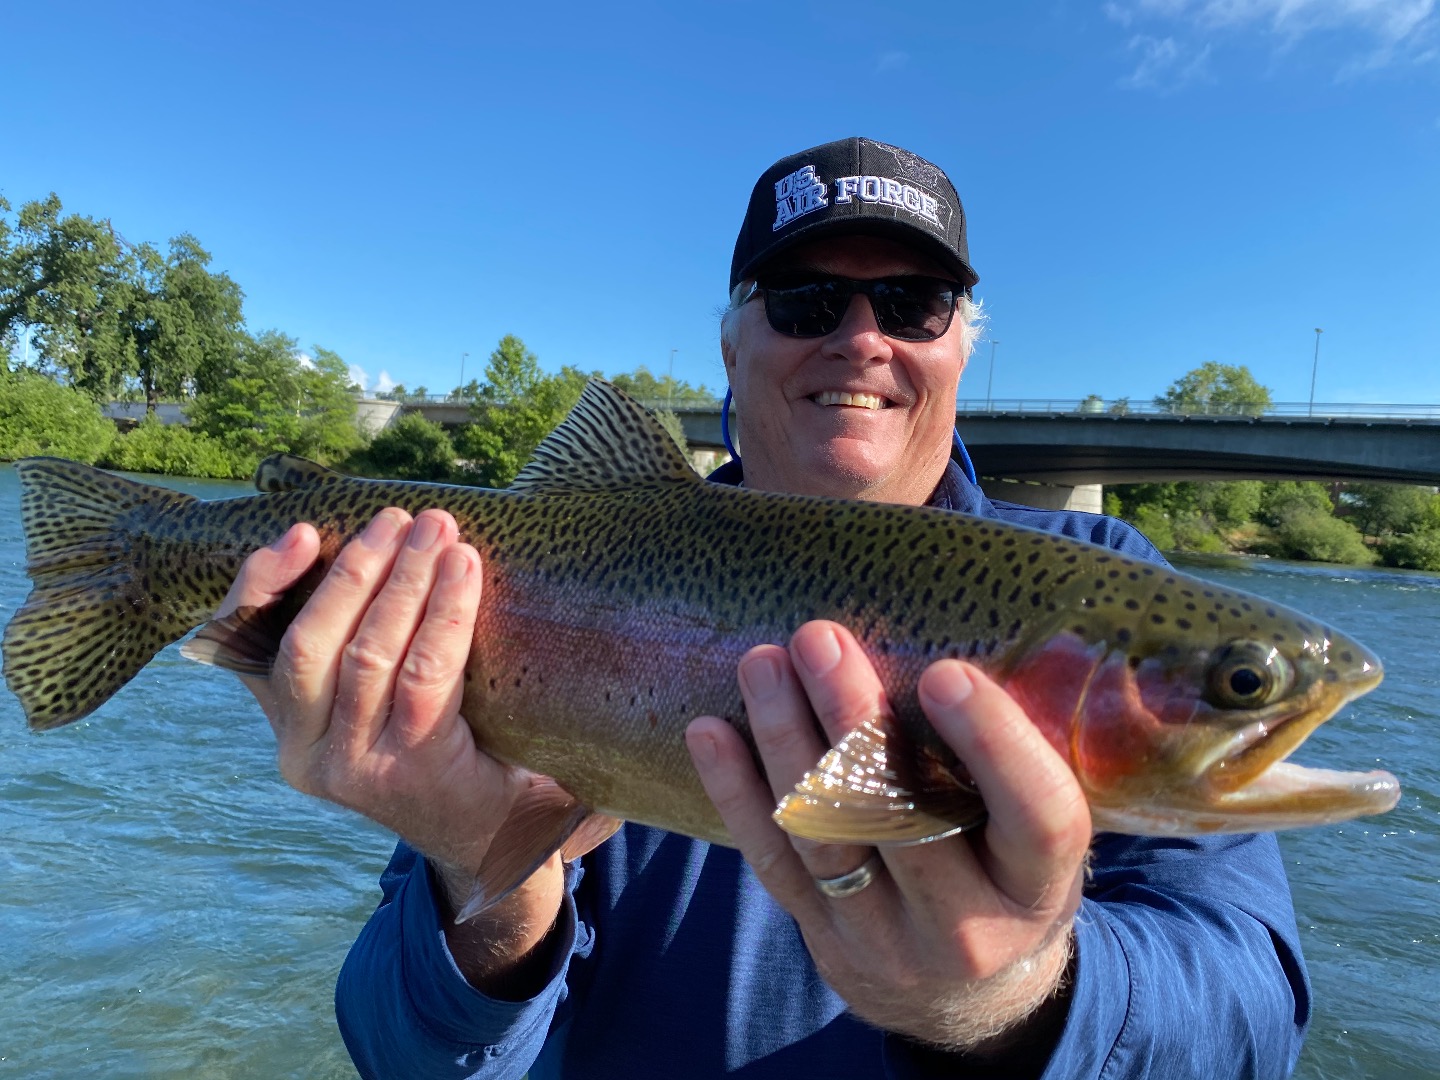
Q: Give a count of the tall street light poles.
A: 4